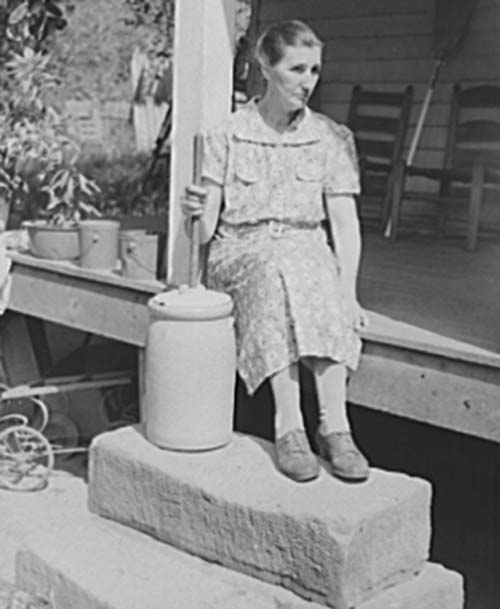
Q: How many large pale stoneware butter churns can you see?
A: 1